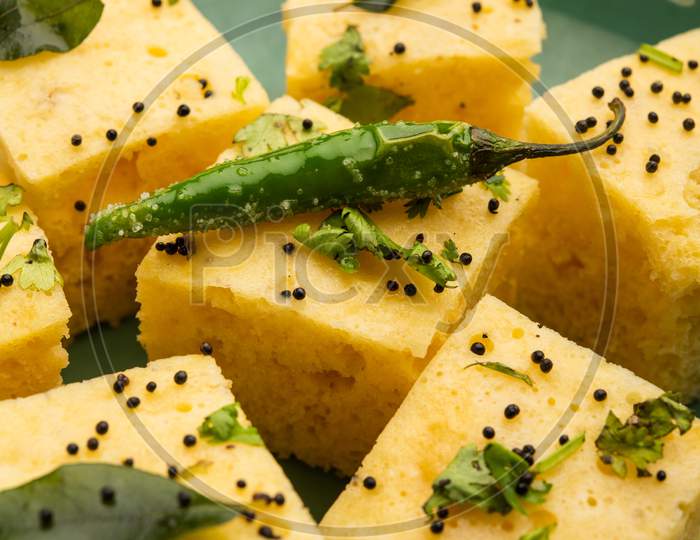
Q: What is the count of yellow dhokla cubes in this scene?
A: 7